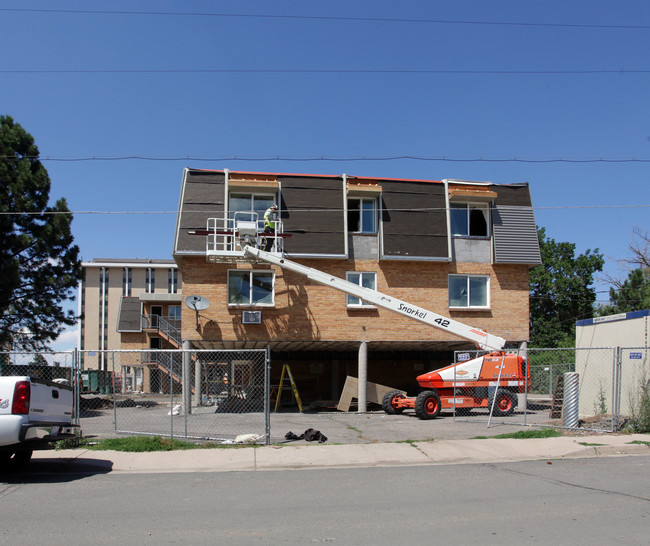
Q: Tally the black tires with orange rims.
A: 3